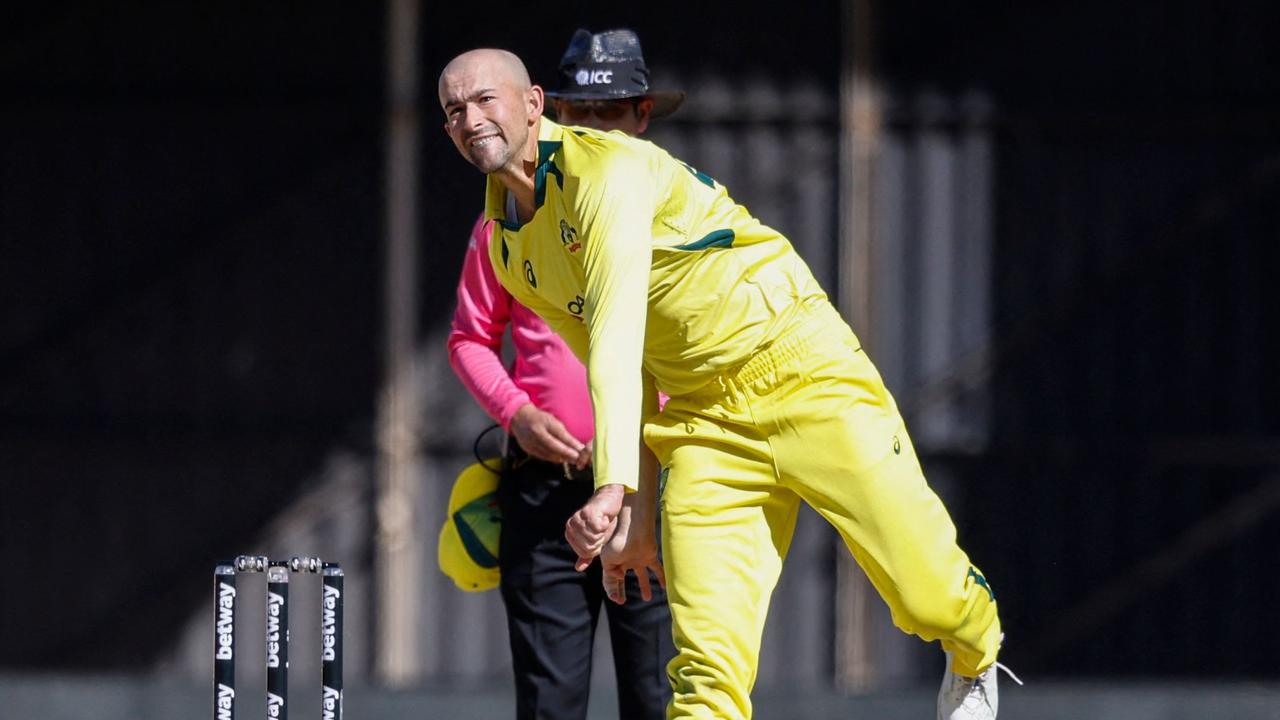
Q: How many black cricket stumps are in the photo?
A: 3